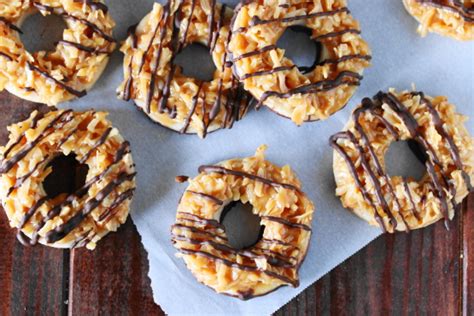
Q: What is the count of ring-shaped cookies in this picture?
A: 7